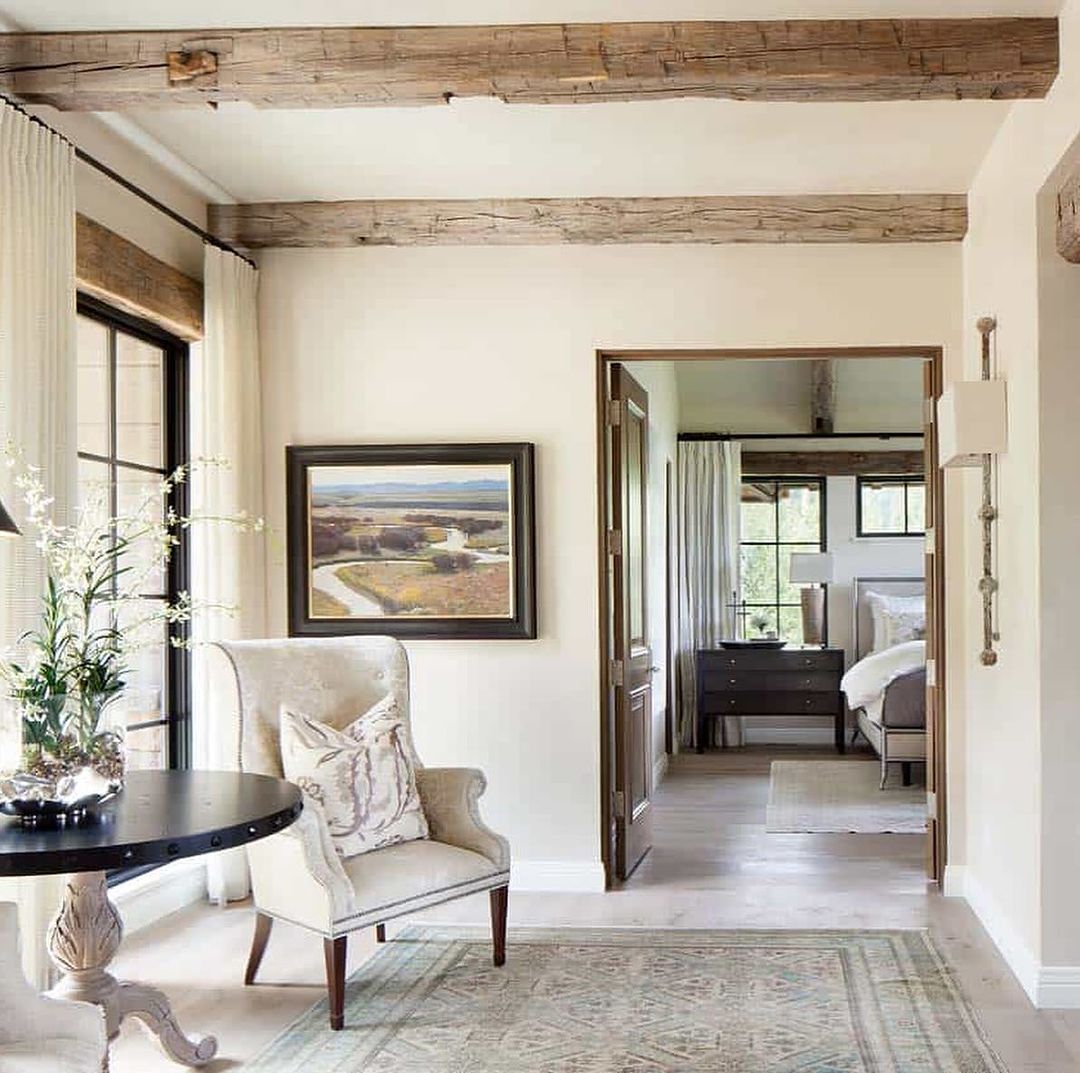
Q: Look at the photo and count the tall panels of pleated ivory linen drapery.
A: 3